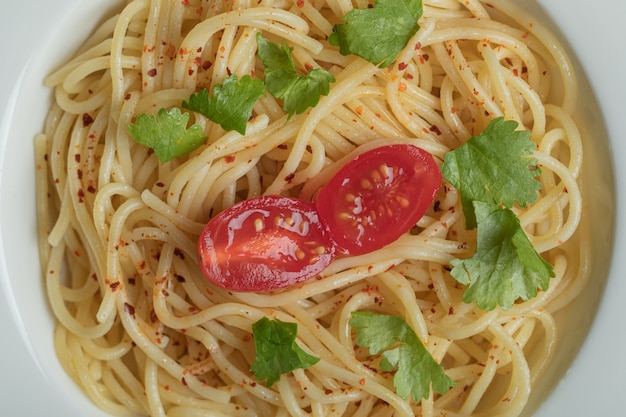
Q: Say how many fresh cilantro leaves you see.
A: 8